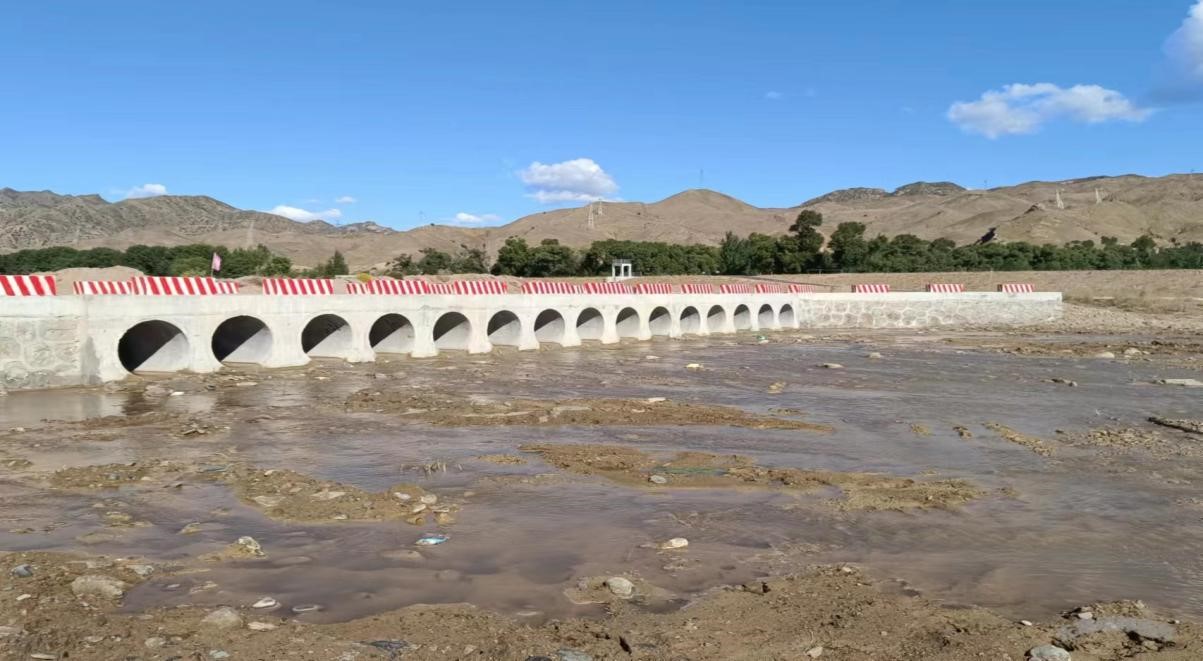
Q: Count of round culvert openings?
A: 15